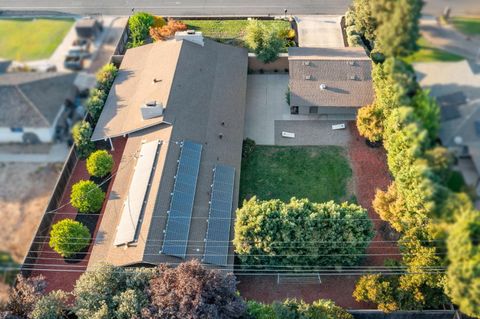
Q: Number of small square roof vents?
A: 4